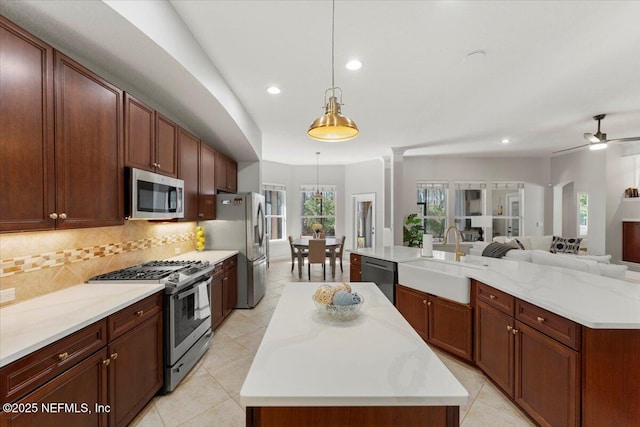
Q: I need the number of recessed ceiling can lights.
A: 3